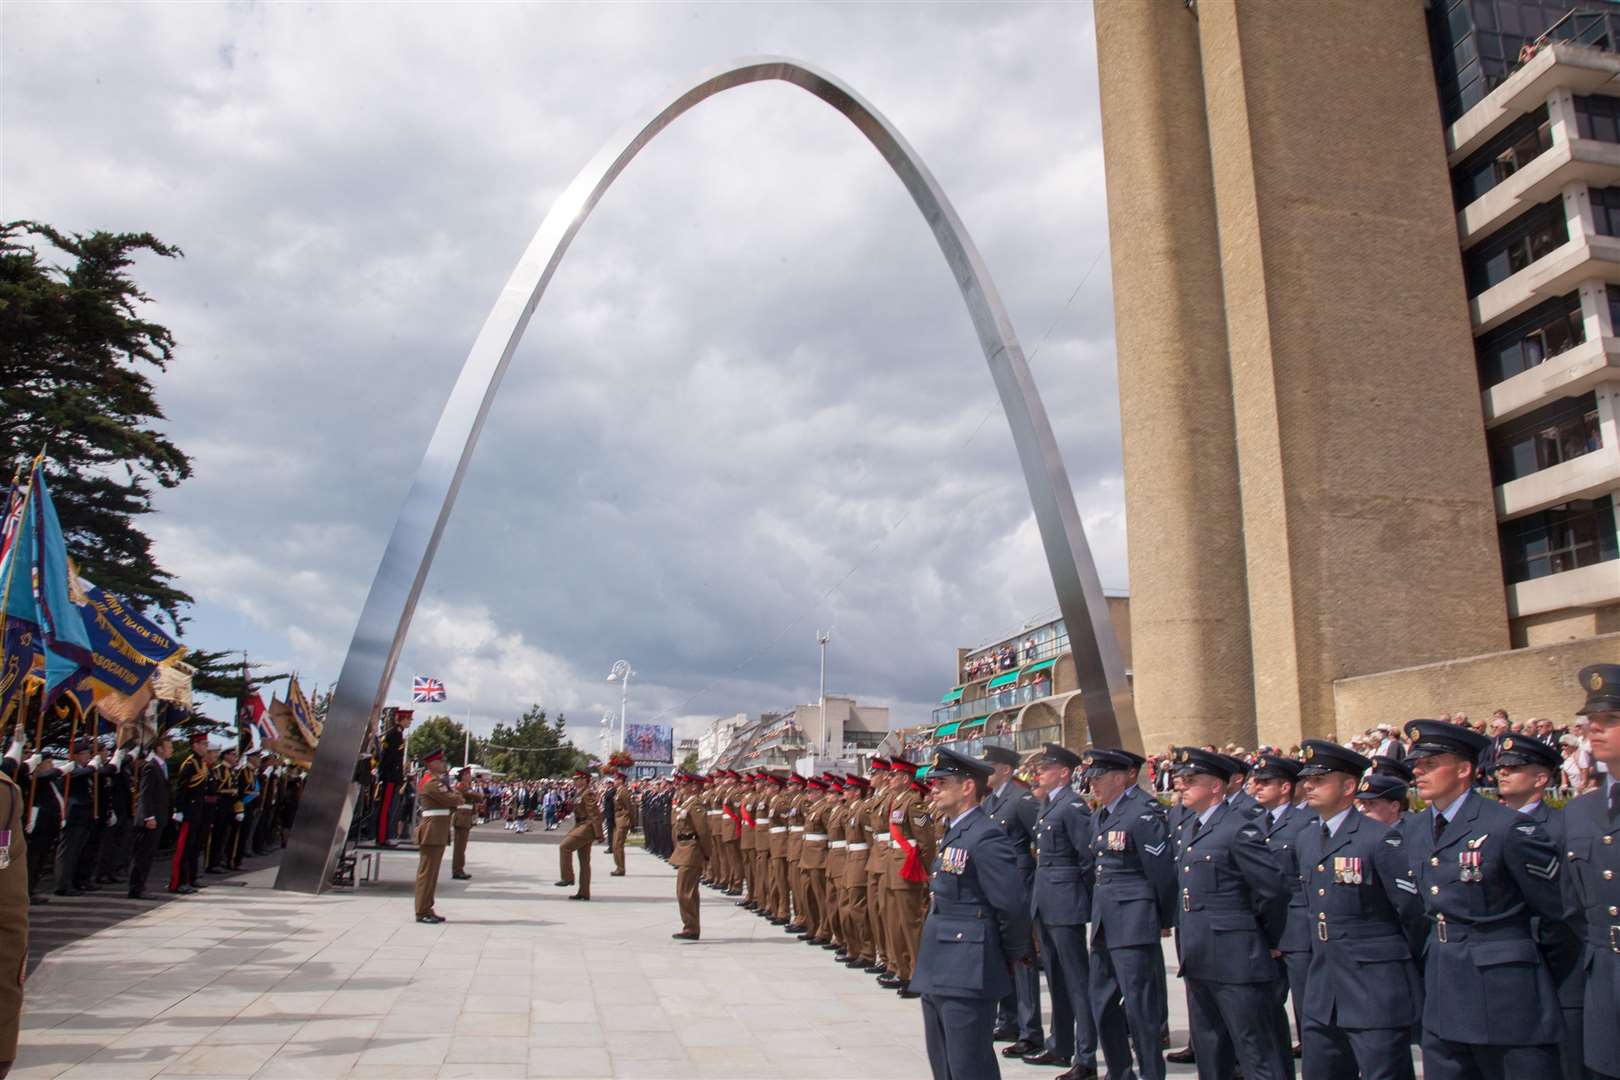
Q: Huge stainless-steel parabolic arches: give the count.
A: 1